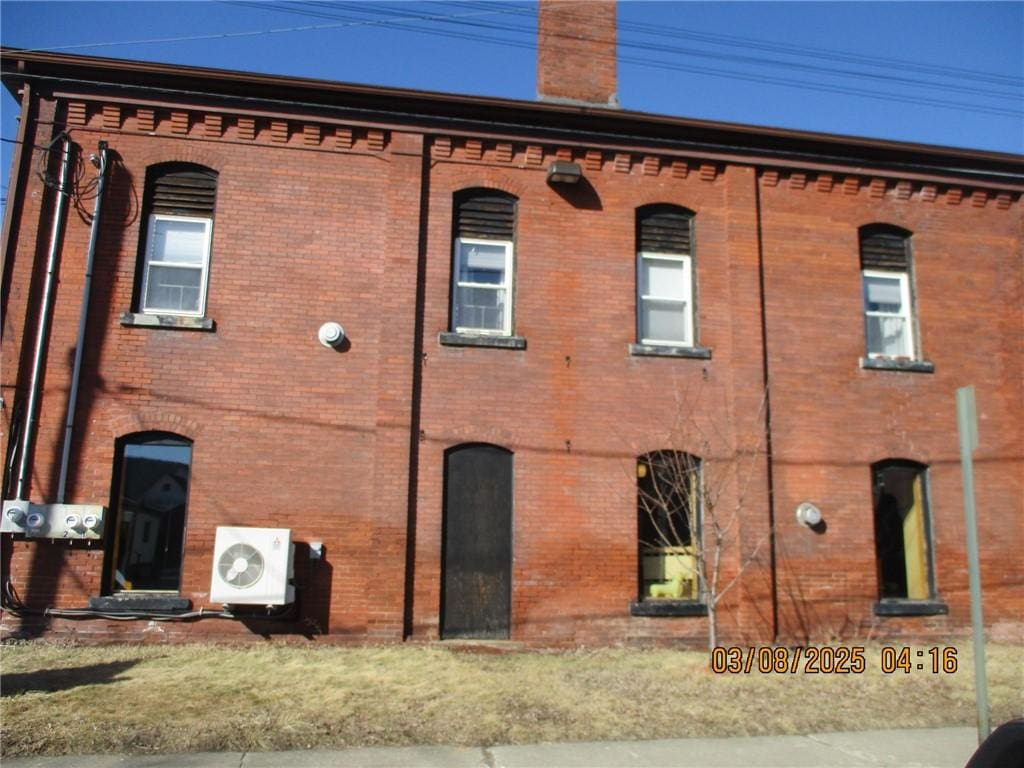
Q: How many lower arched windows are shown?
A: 3